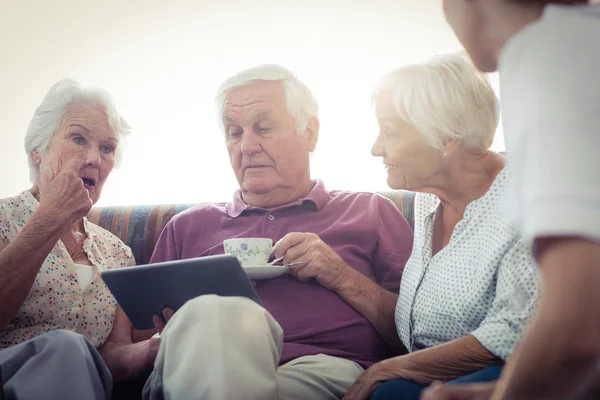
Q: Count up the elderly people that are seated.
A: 3